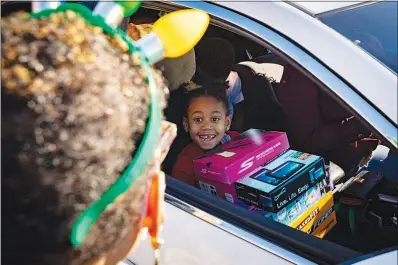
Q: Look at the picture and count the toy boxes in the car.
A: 4